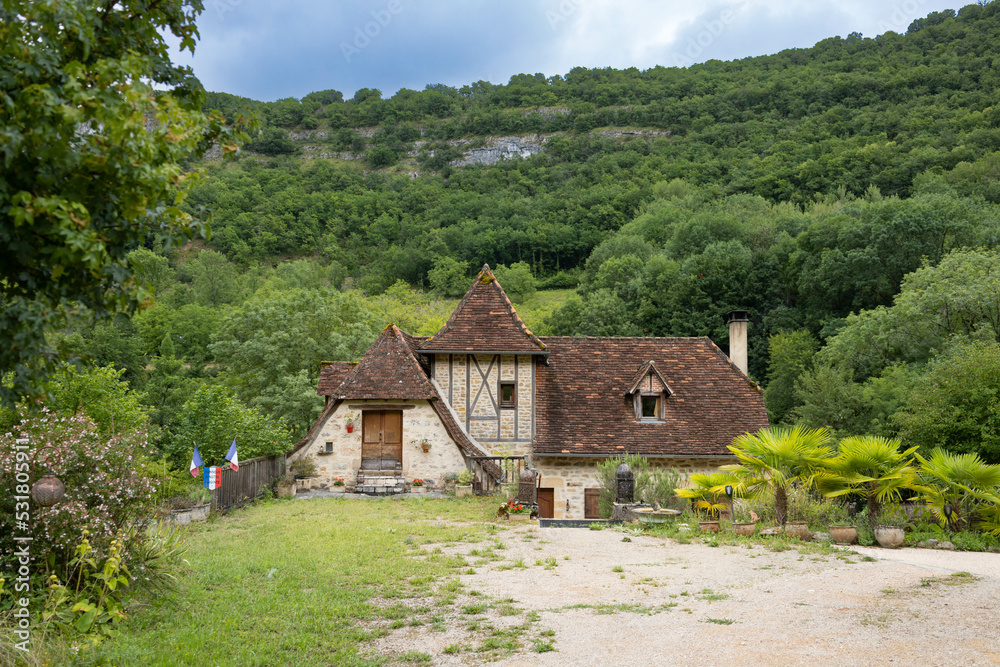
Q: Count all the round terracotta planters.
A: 5